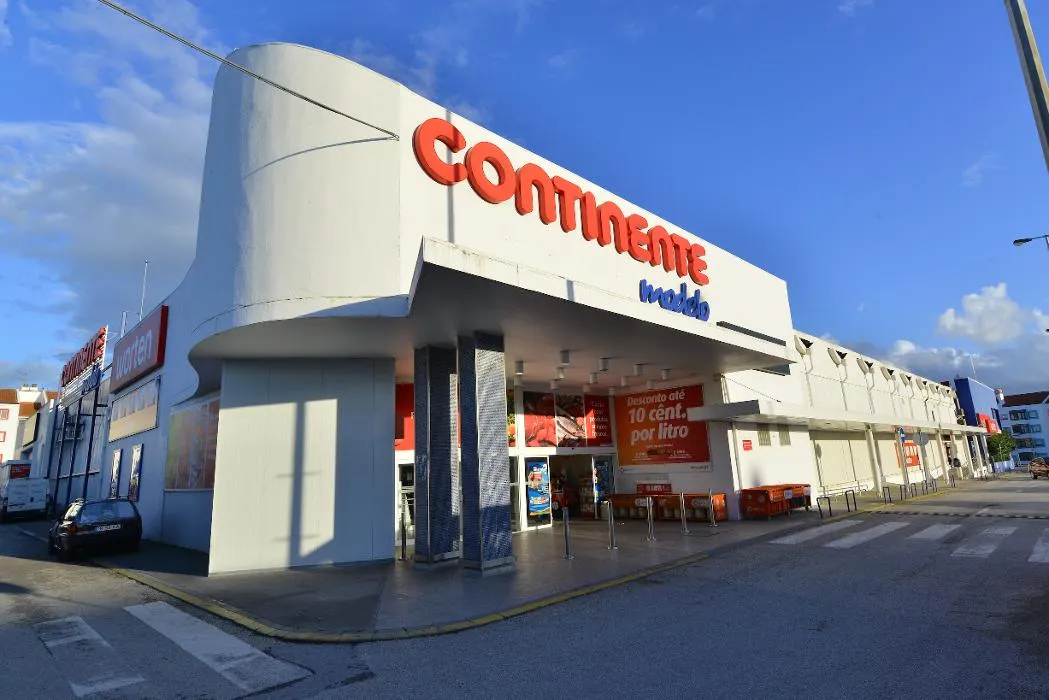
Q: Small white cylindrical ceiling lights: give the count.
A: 13